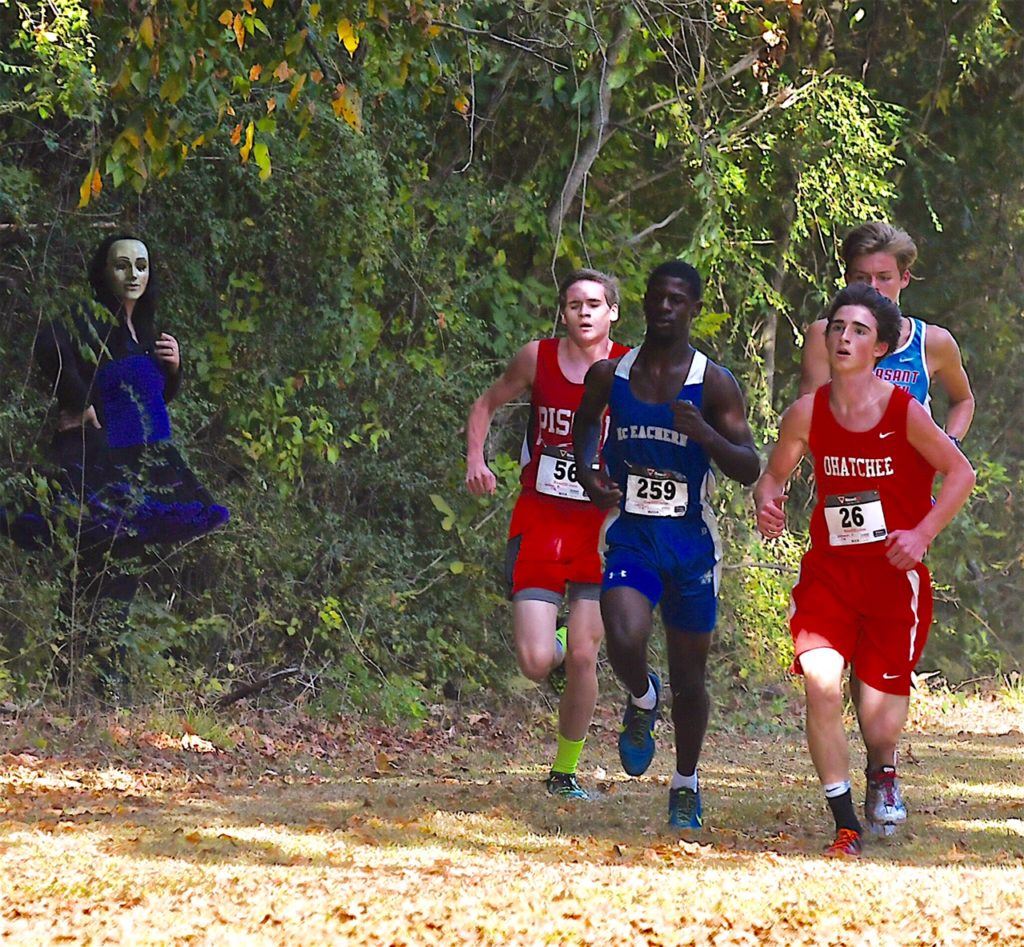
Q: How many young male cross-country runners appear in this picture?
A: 4